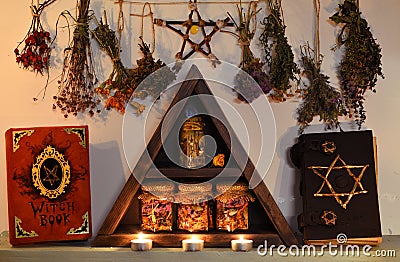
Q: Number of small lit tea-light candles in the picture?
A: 3